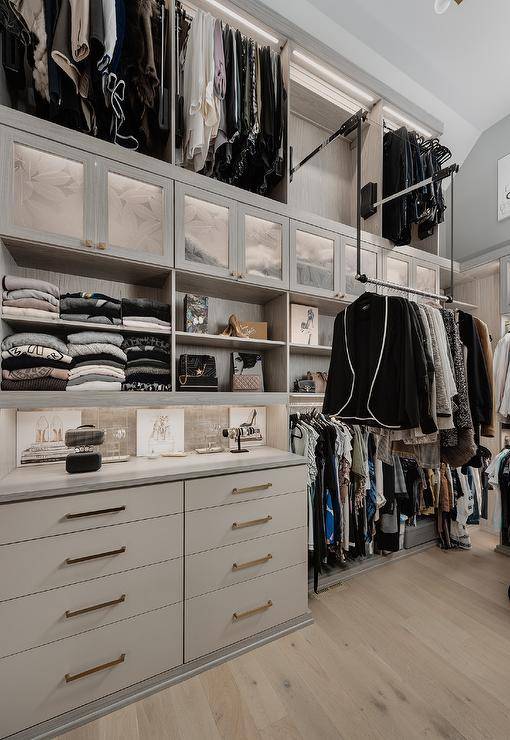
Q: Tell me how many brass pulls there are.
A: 8